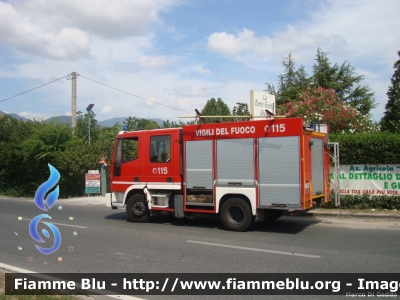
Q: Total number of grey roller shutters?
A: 4